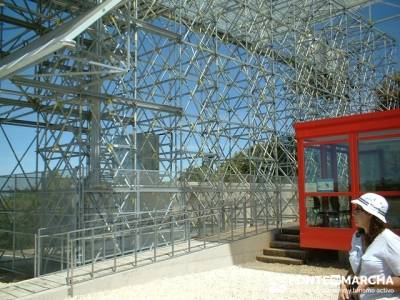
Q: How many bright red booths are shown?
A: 1